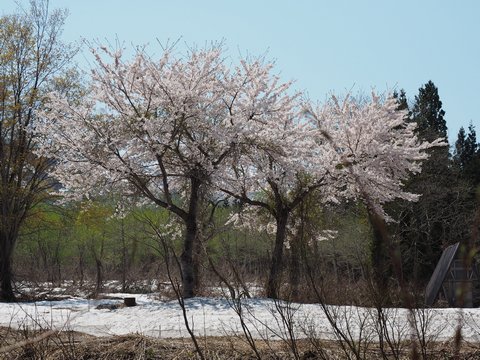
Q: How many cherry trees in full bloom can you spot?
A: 3